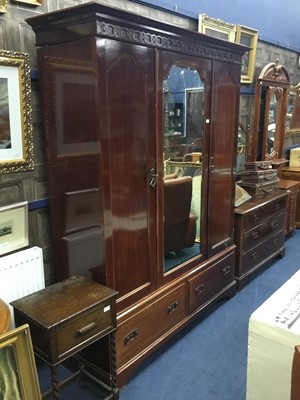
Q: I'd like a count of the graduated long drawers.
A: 3